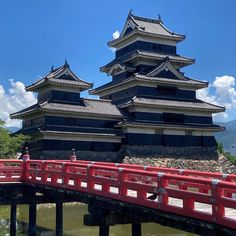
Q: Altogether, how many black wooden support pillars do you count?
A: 5